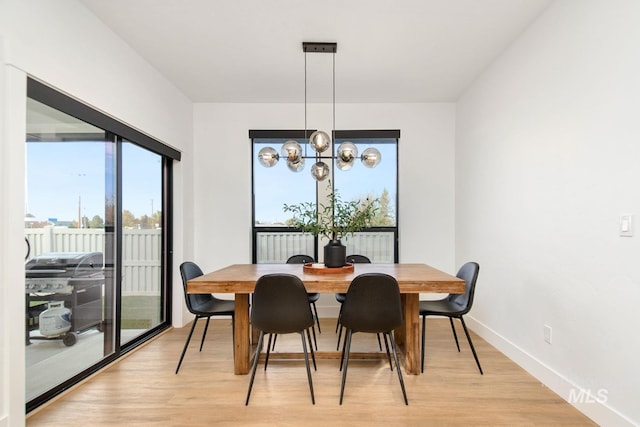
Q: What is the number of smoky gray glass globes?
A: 8